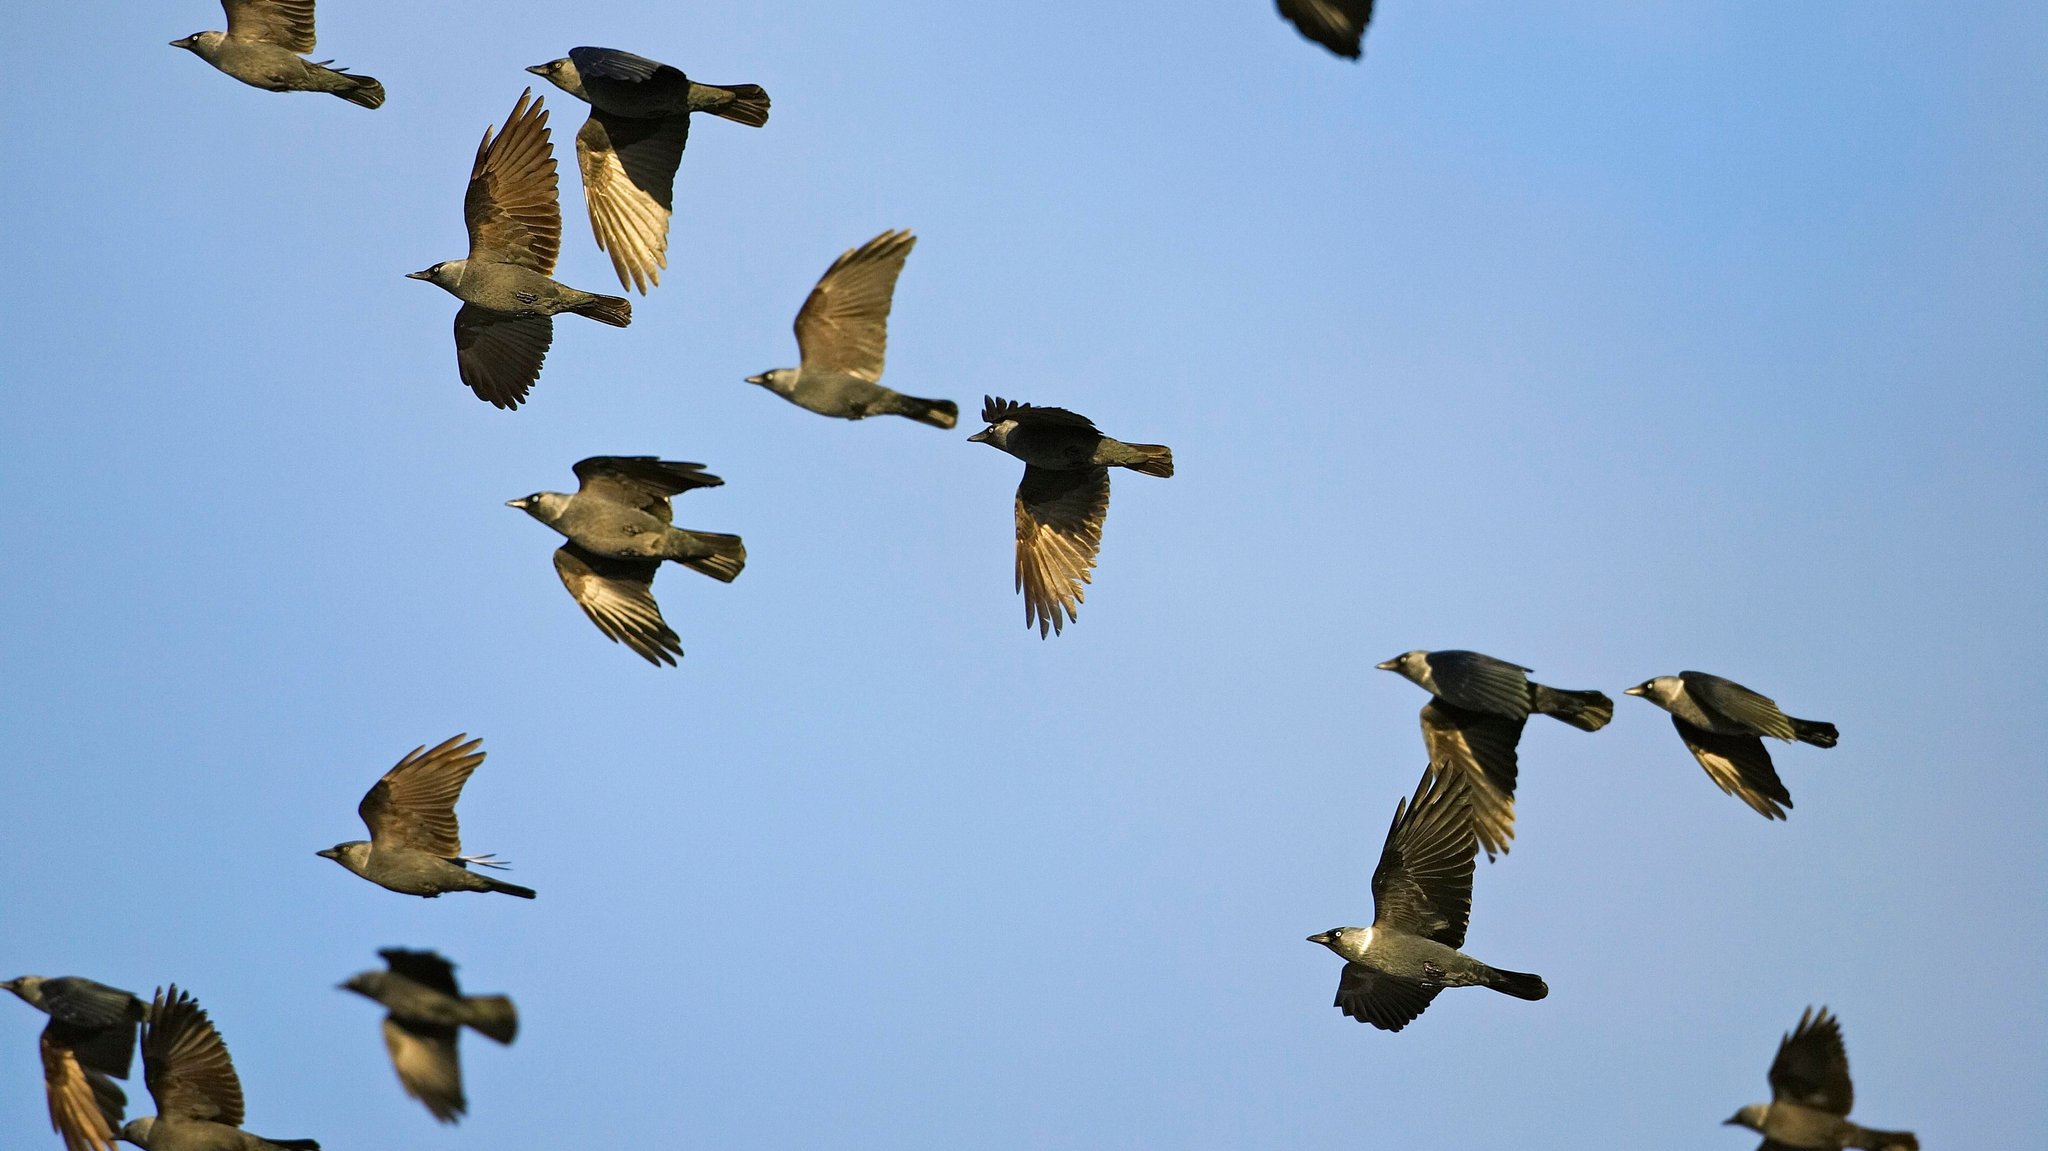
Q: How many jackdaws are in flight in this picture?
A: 15